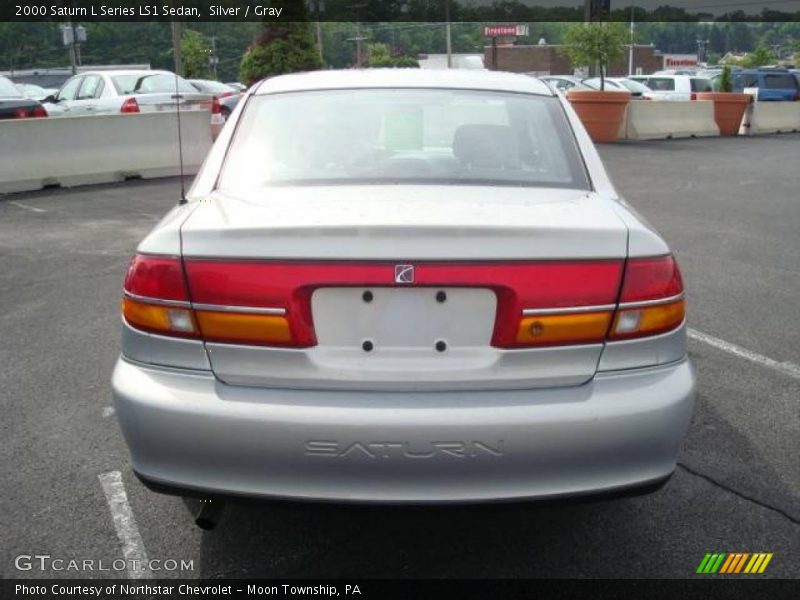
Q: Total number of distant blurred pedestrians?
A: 0